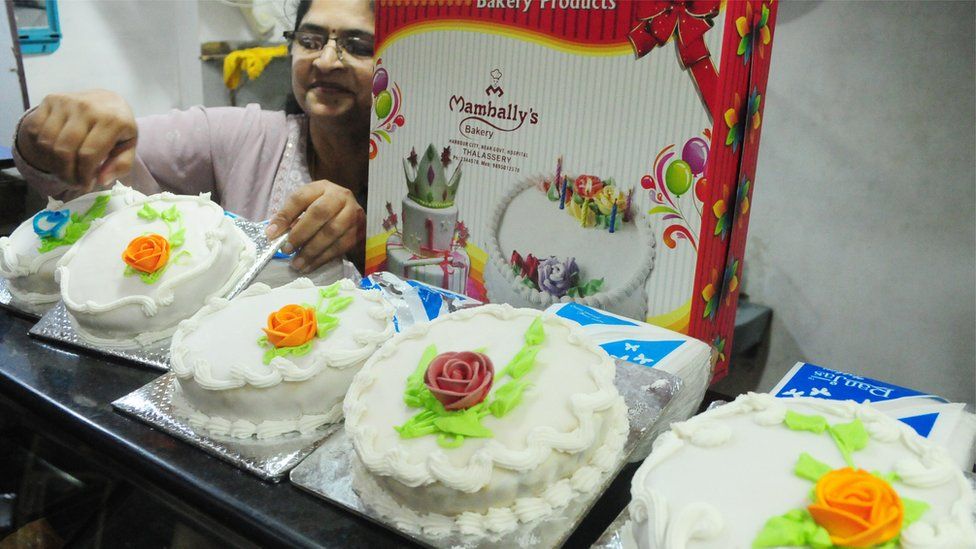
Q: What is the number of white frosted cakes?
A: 5